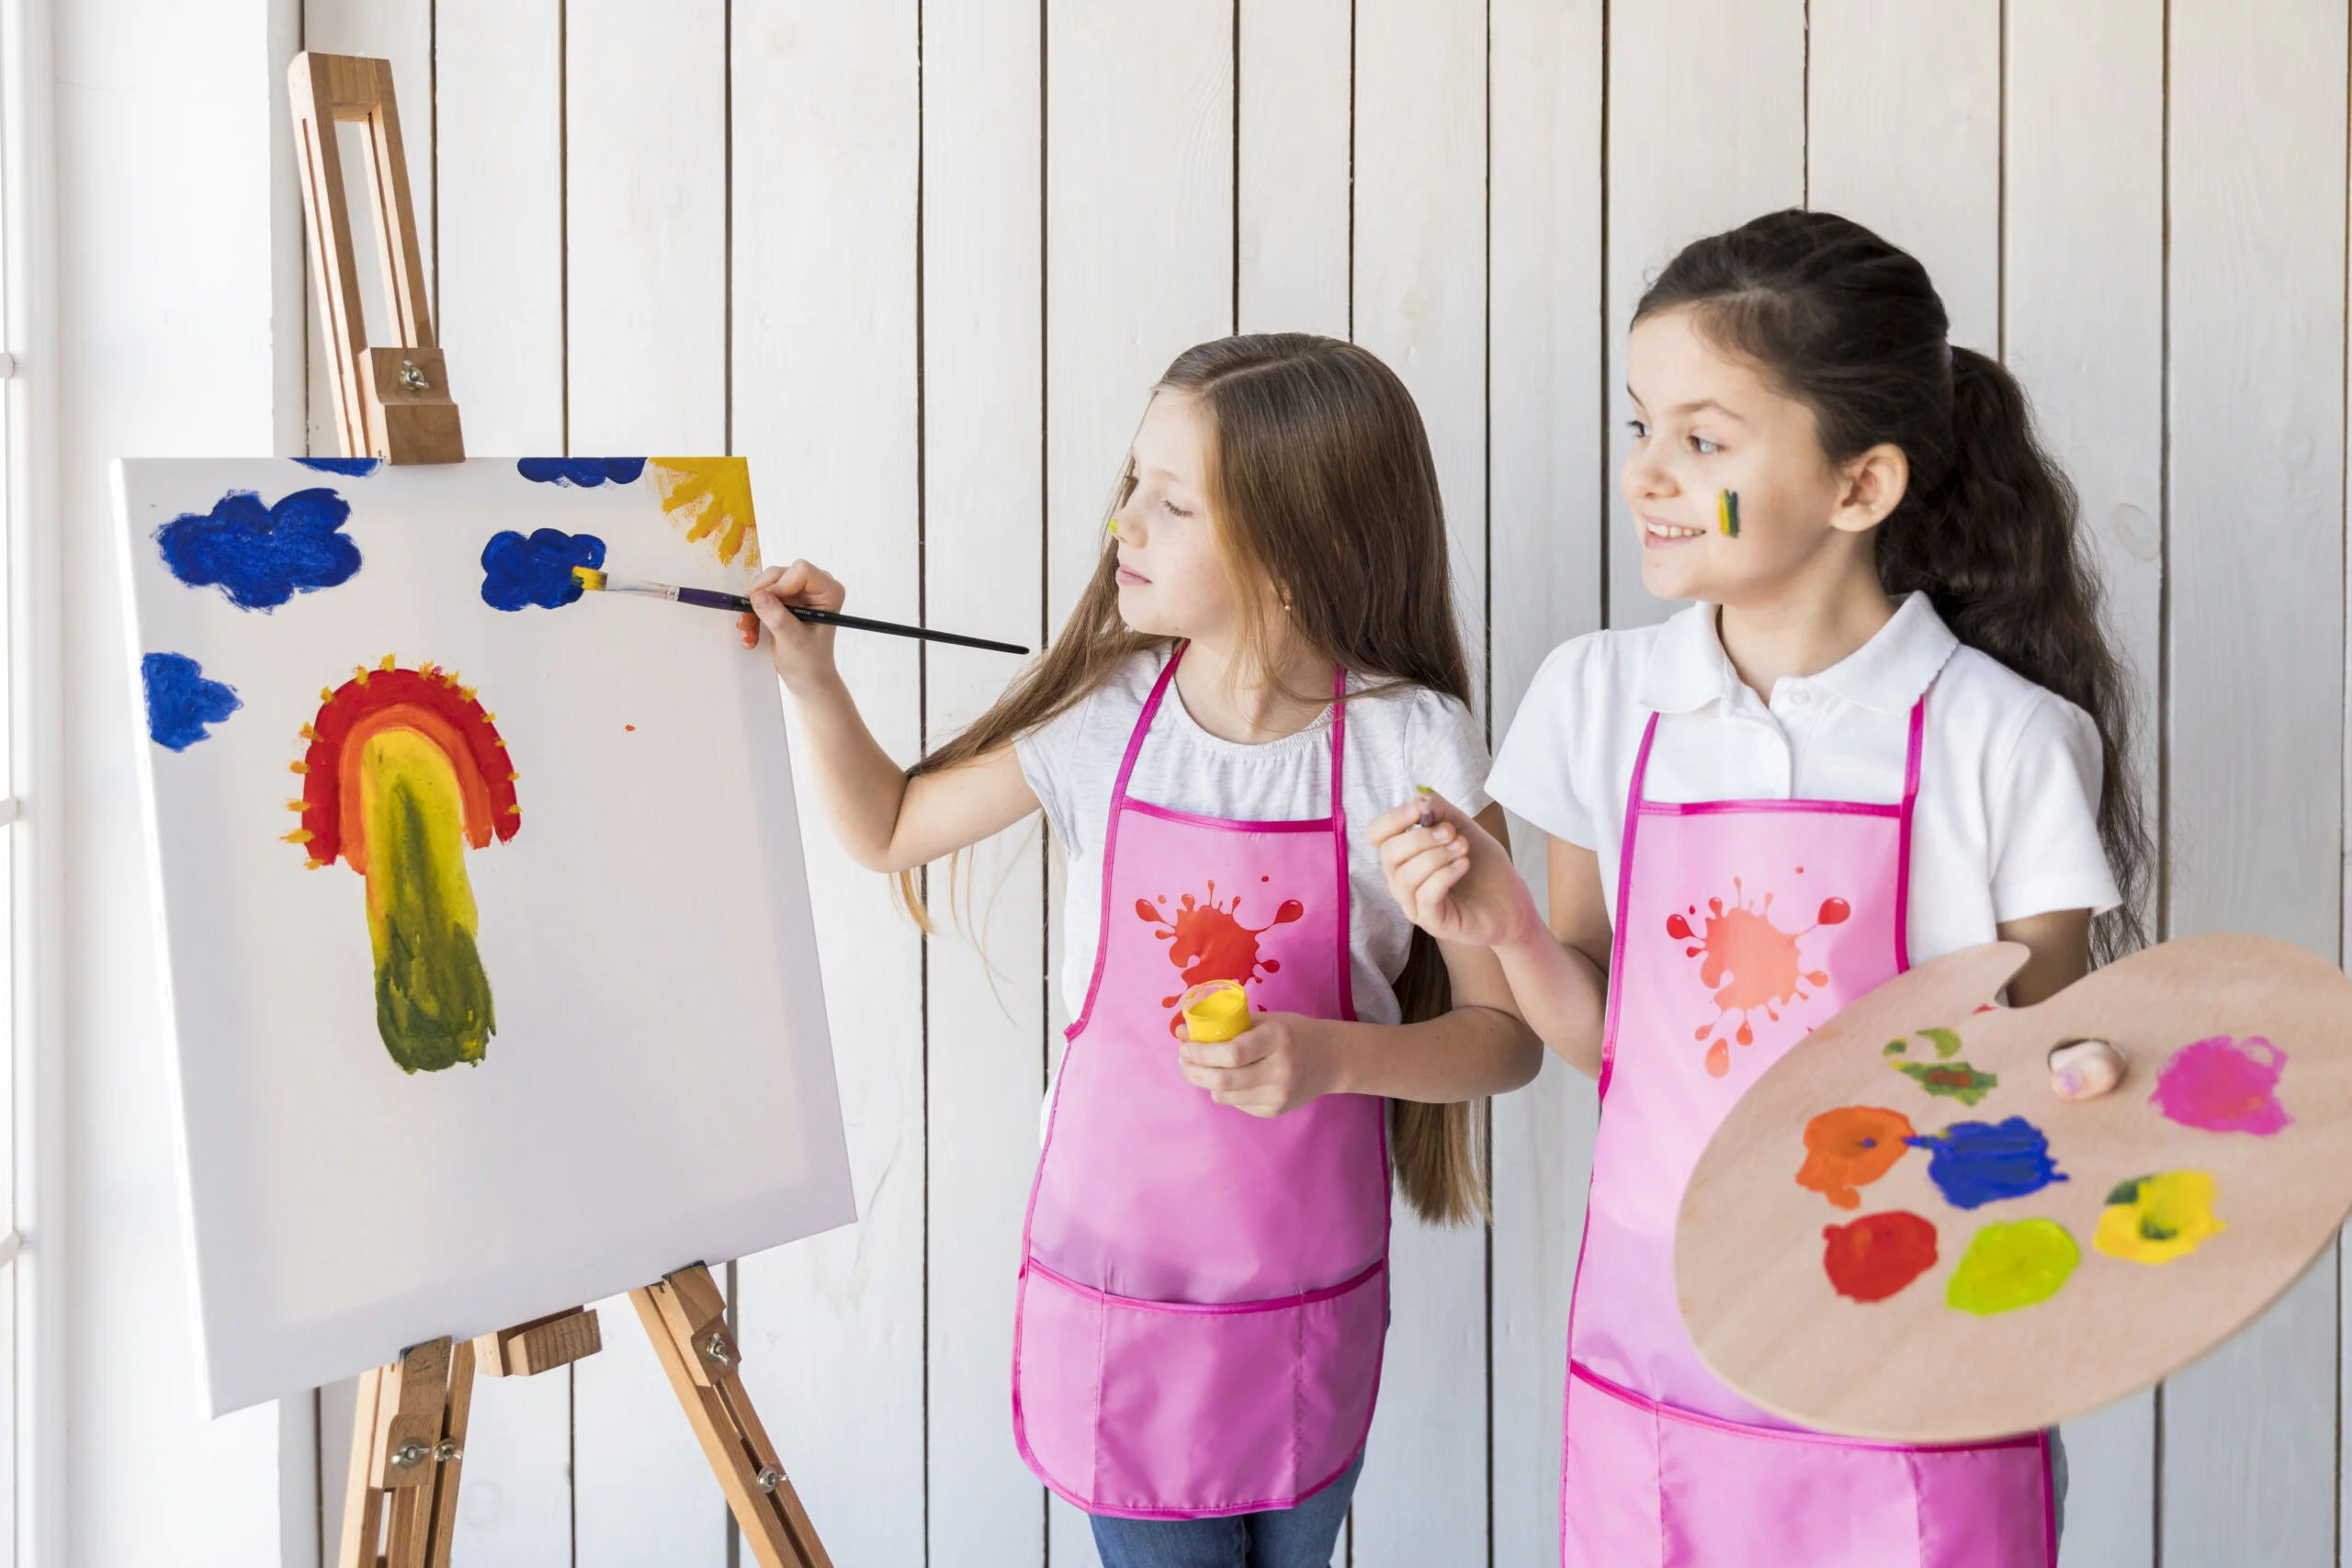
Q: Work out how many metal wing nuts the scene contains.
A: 5